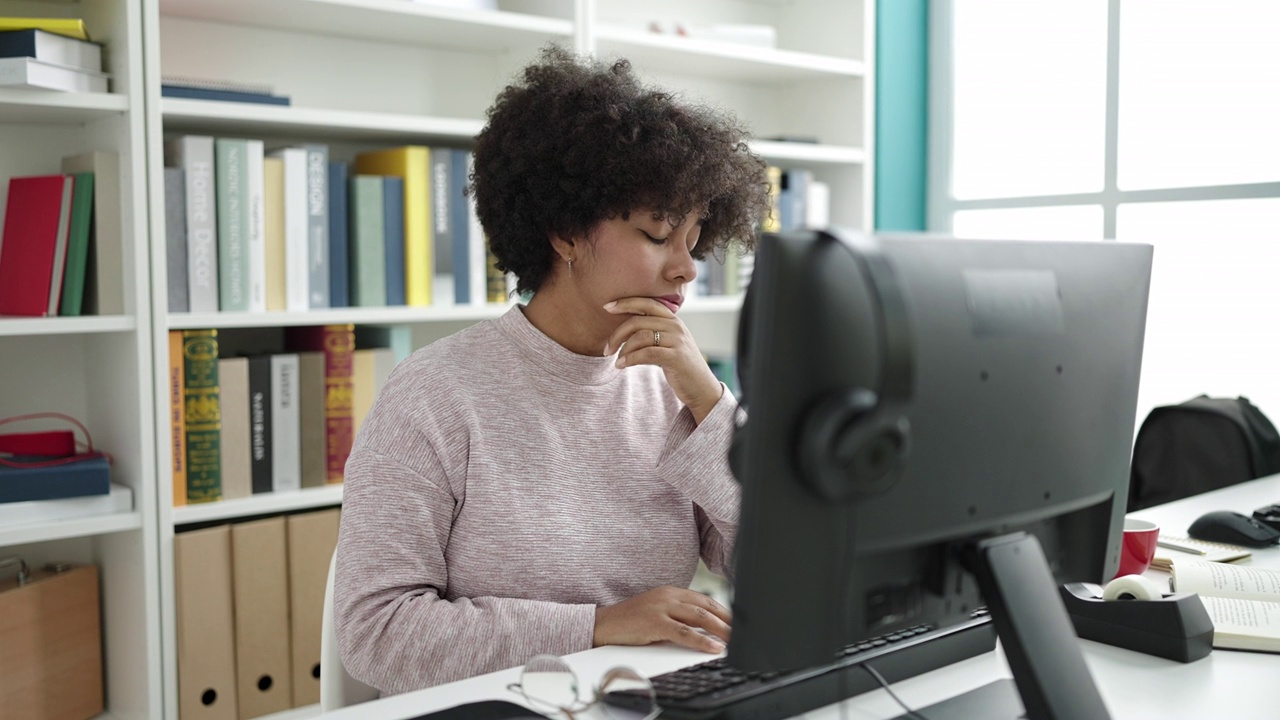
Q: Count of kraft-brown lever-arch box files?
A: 3